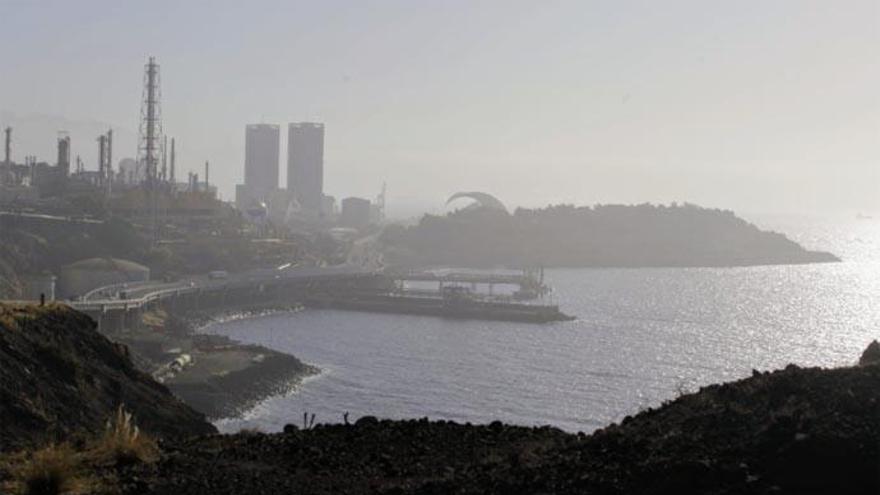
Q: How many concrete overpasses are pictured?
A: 1